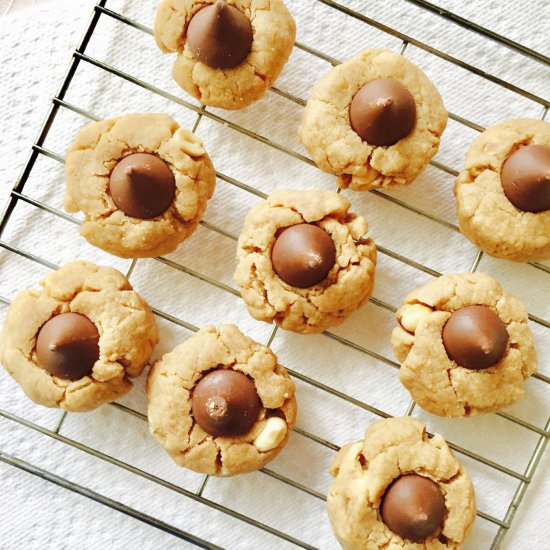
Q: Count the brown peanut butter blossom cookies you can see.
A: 9